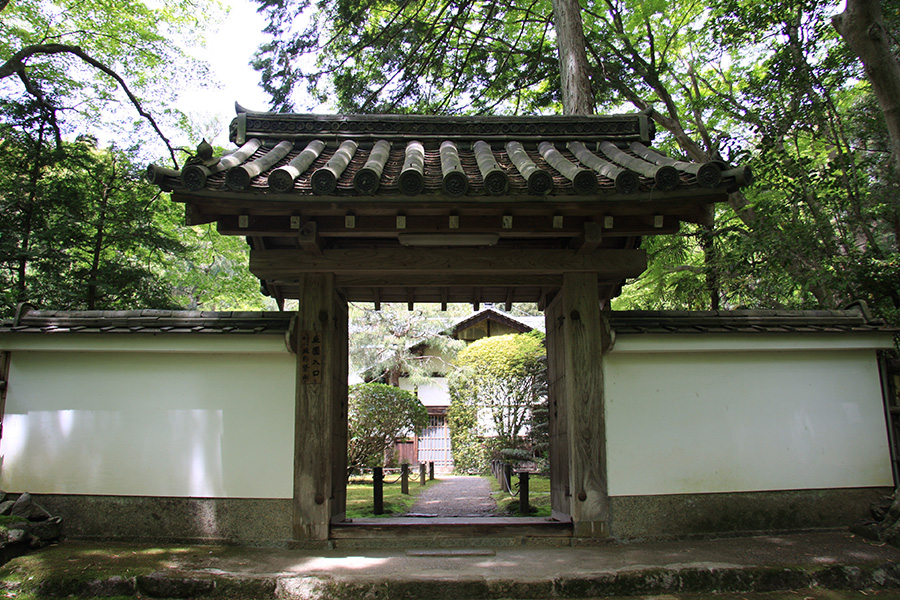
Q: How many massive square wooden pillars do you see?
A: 2